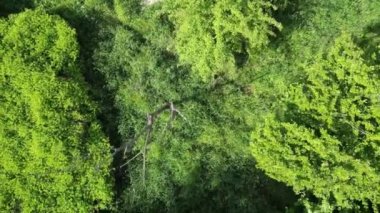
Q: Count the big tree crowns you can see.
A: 3